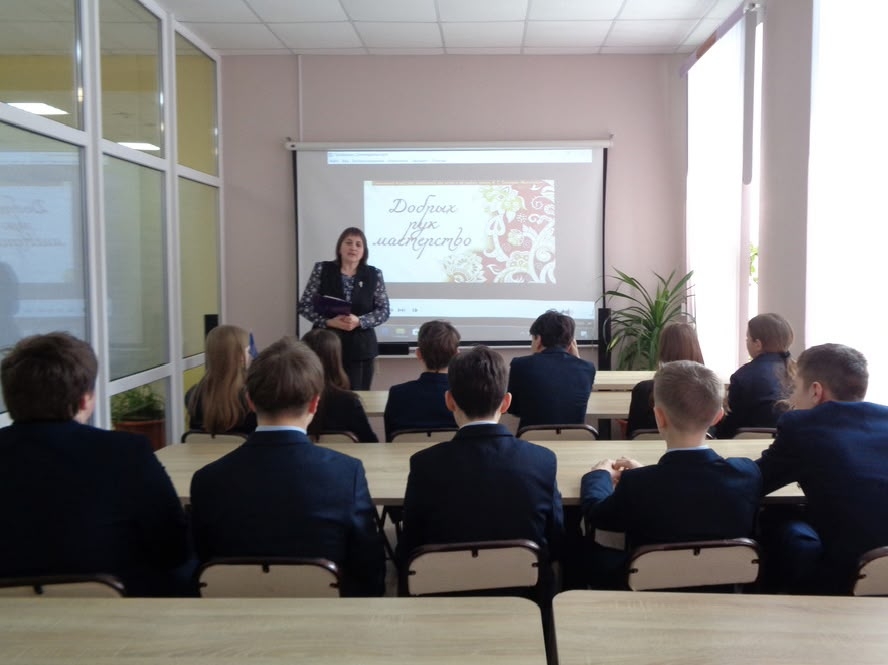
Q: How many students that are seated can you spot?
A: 11